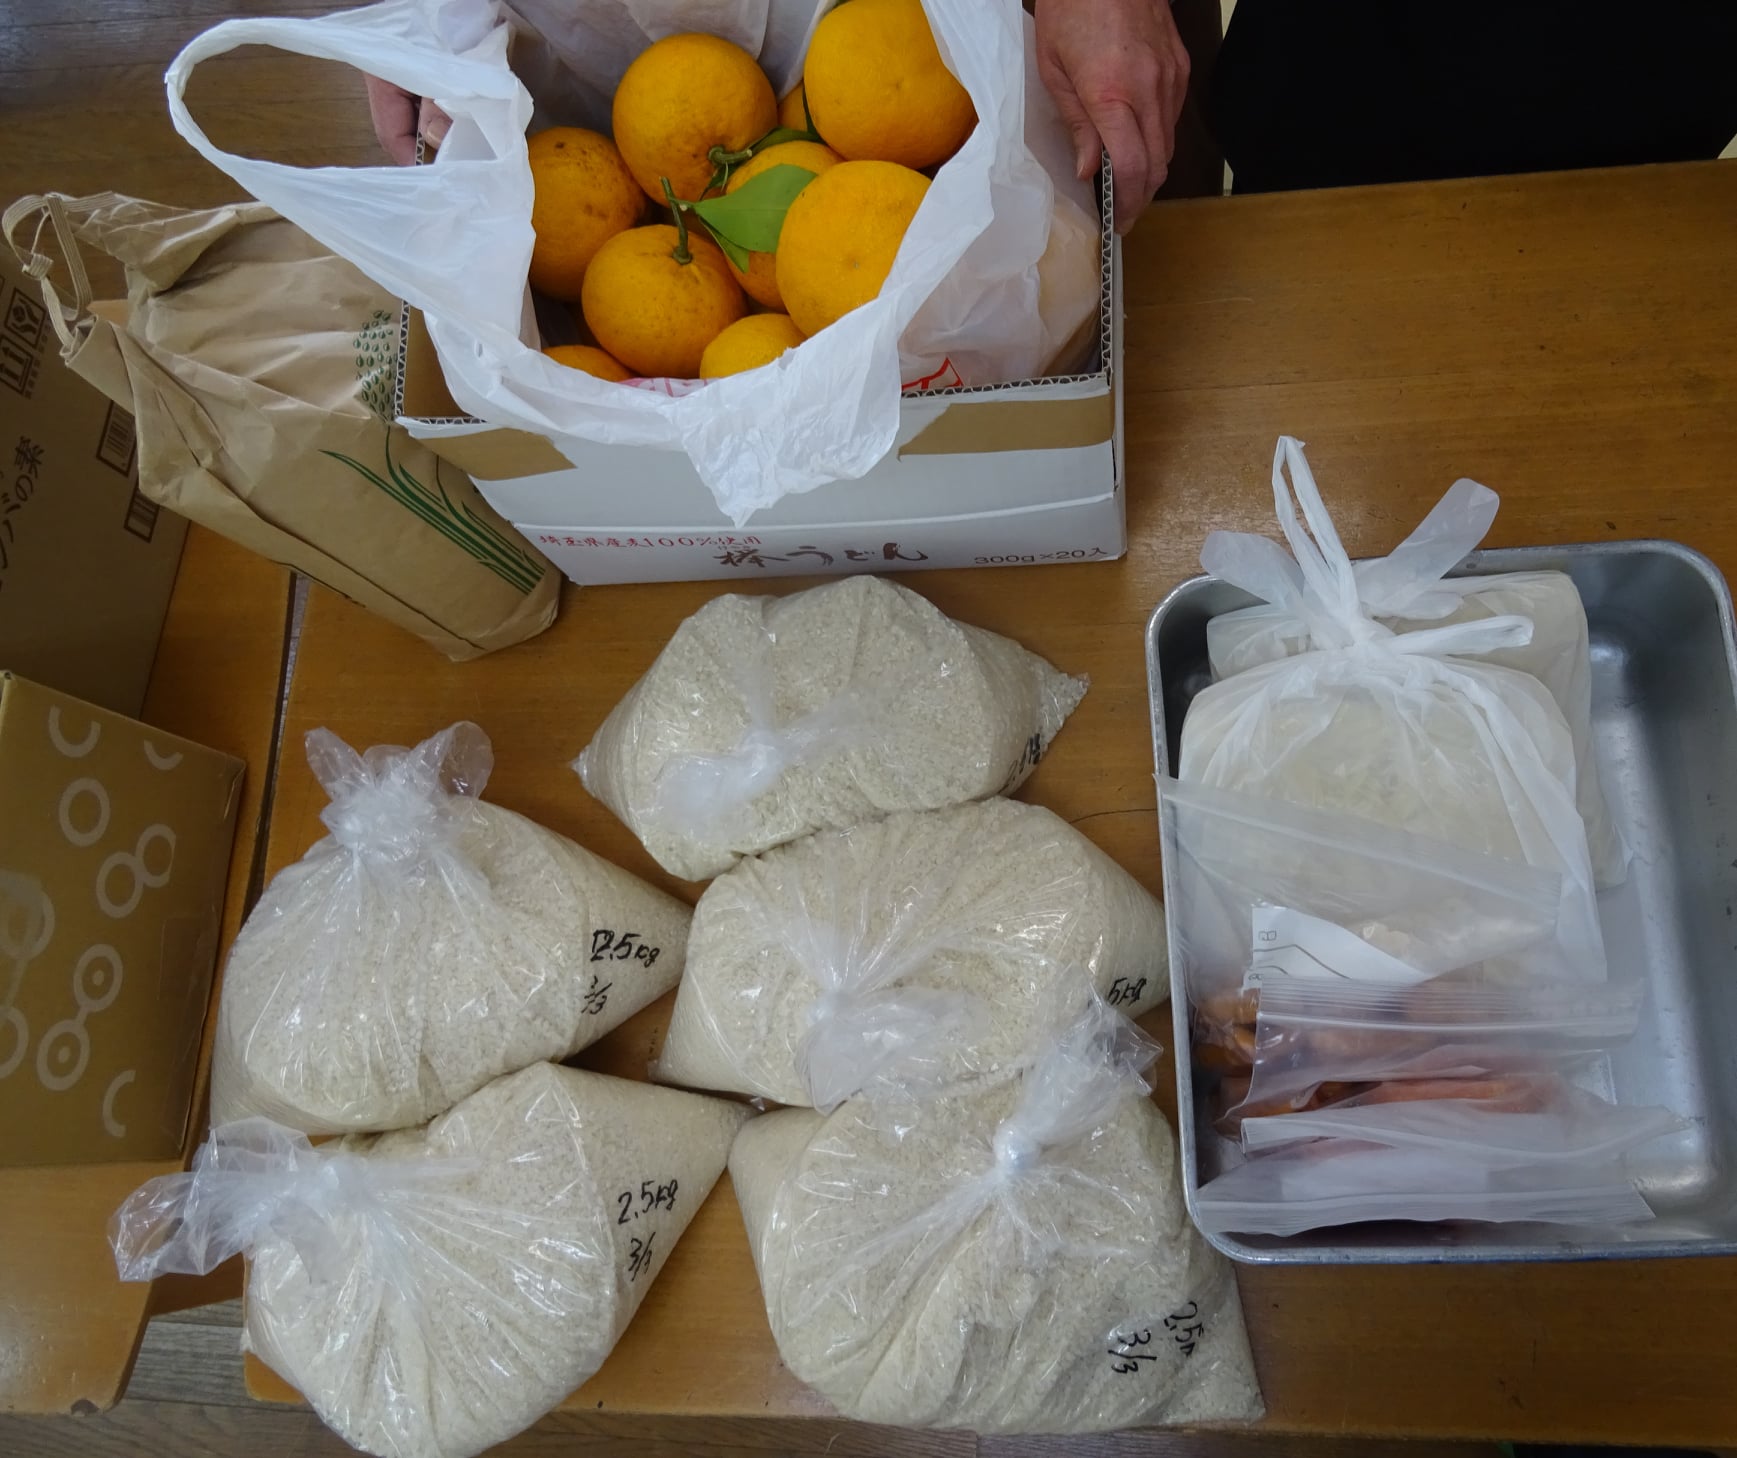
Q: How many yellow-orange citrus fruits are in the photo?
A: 9